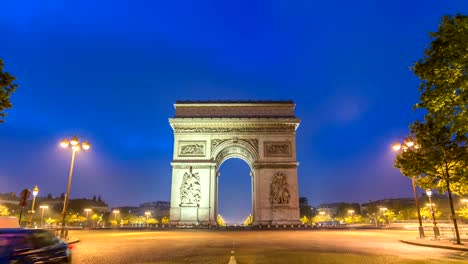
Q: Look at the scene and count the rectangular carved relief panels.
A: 2